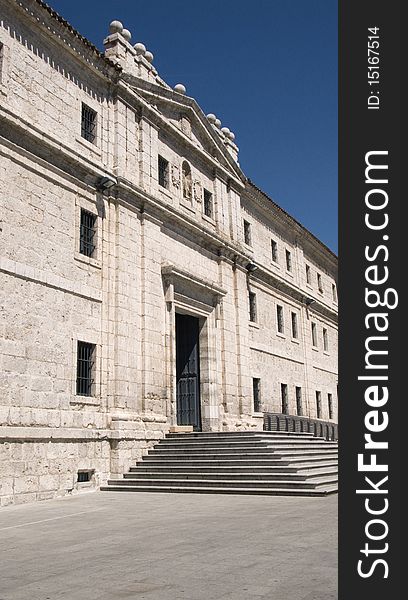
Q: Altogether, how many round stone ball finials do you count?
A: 9